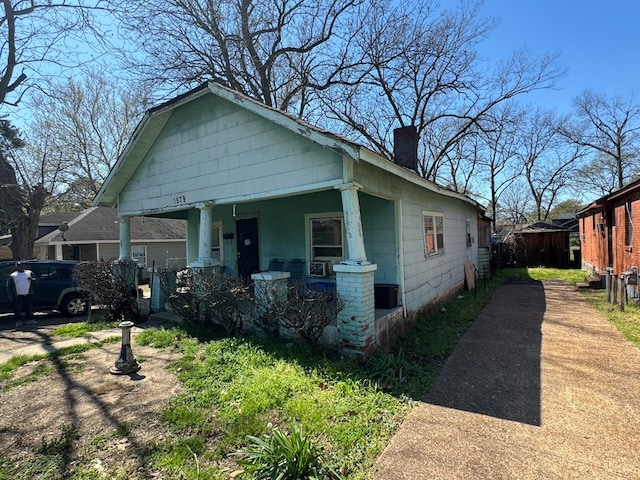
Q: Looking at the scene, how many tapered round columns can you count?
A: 3